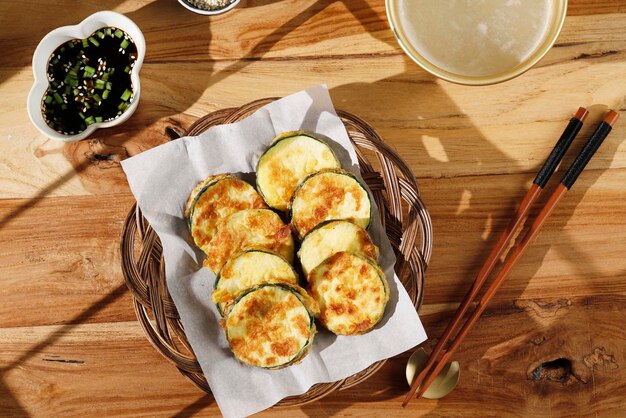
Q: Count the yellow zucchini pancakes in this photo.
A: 8